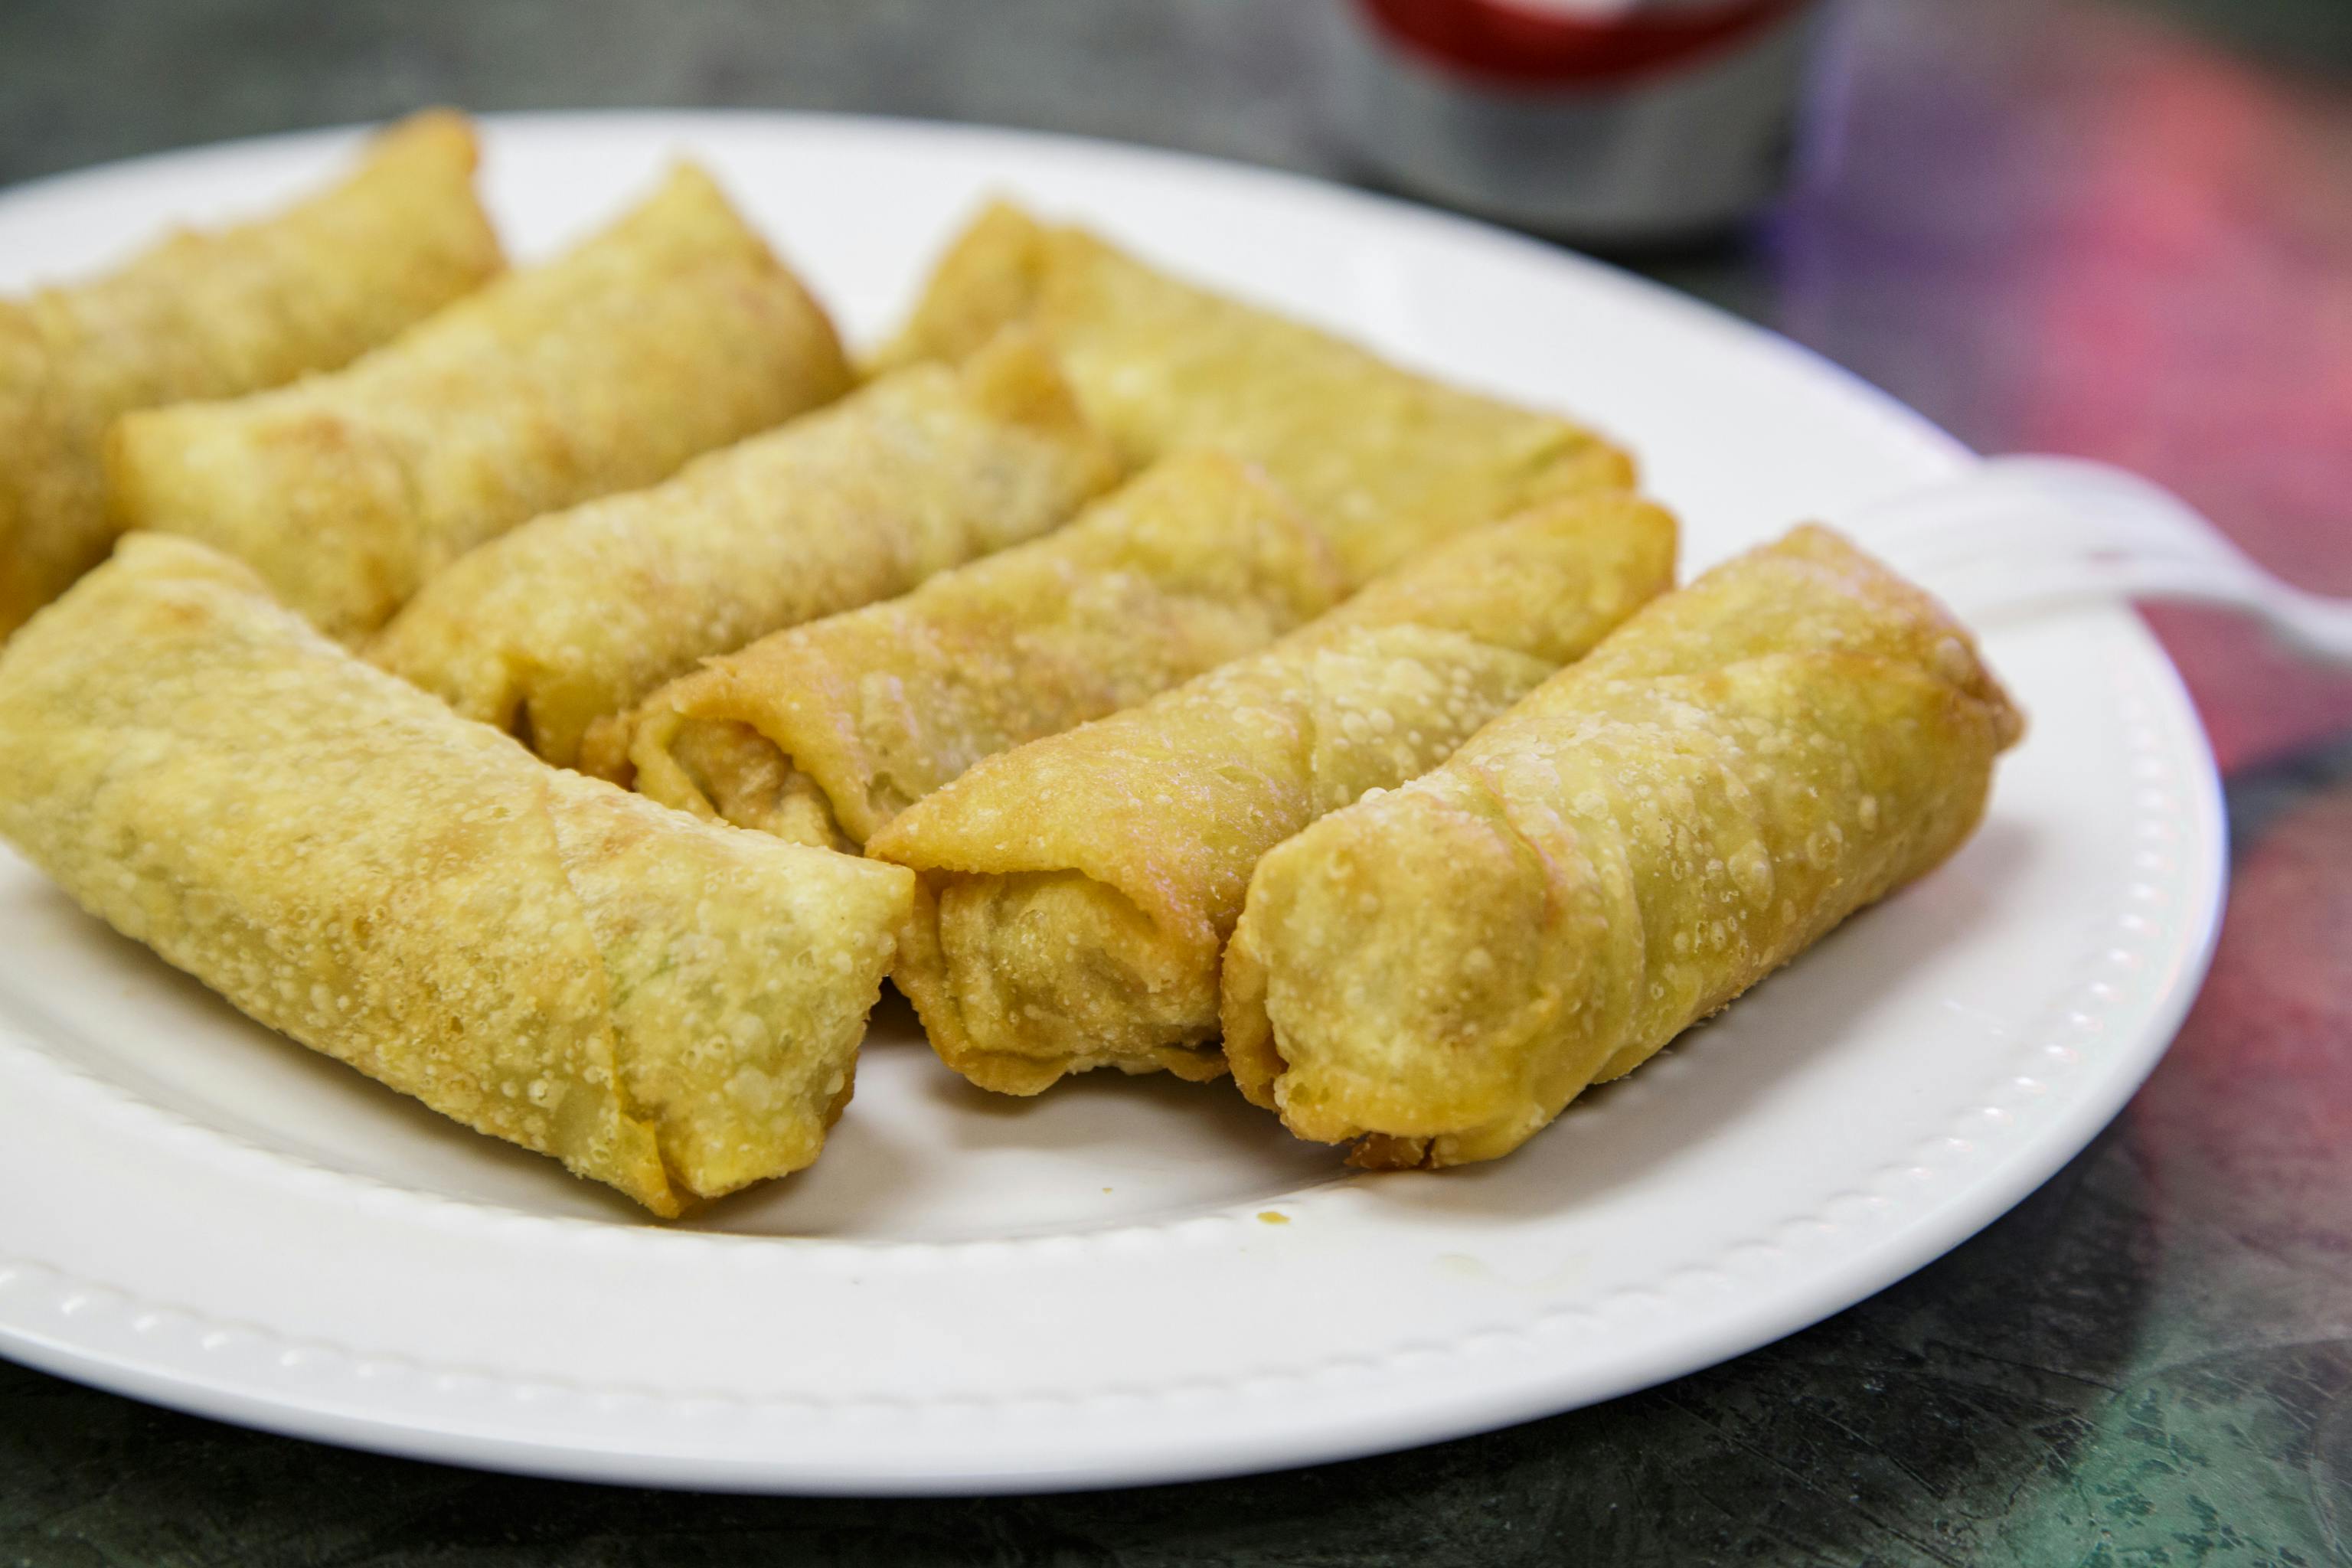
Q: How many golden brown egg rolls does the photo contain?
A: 8